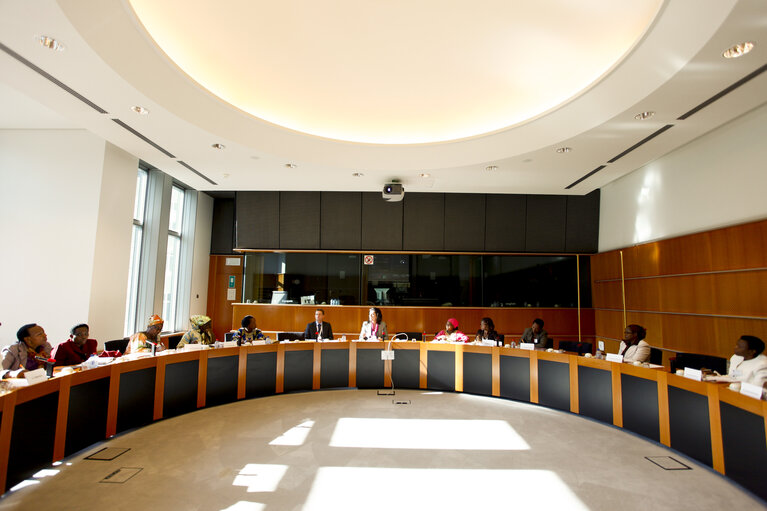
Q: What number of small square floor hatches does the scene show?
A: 5